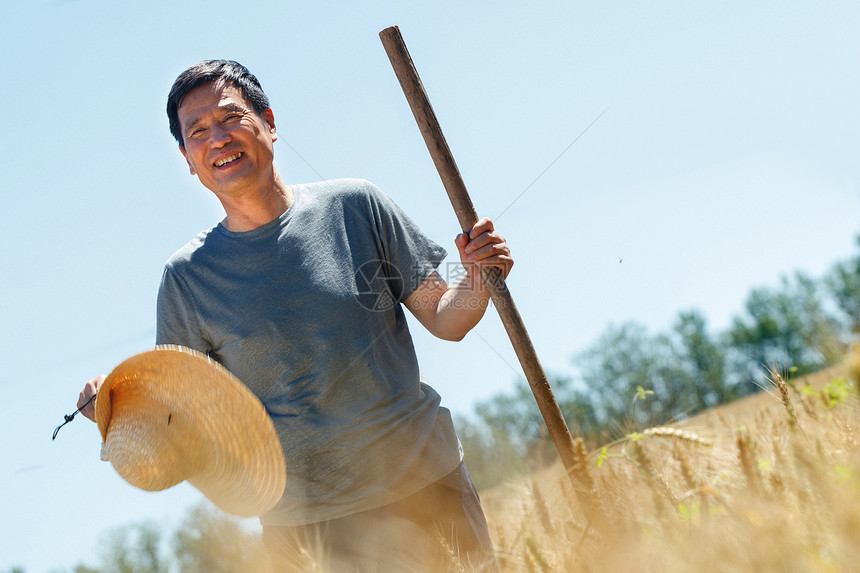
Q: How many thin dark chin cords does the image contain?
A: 1